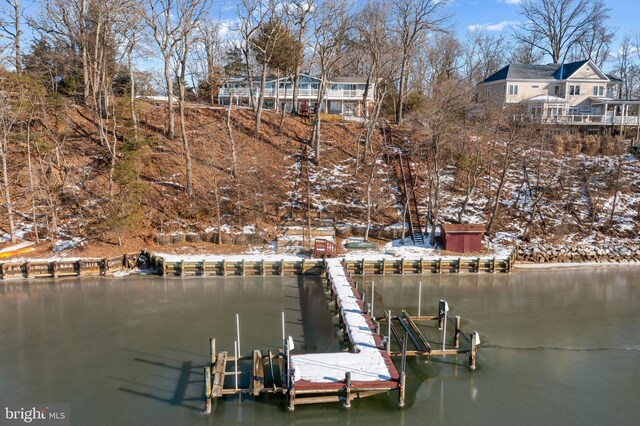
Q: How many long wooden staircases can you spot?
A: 1